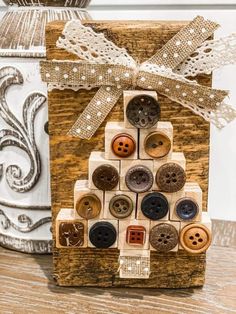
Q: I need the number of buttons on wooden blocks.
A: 15